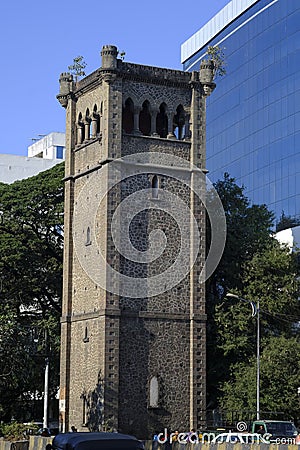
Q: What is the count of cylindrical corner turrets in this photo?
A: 3